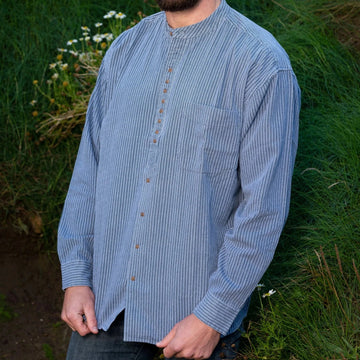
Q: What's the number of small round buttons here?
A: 13